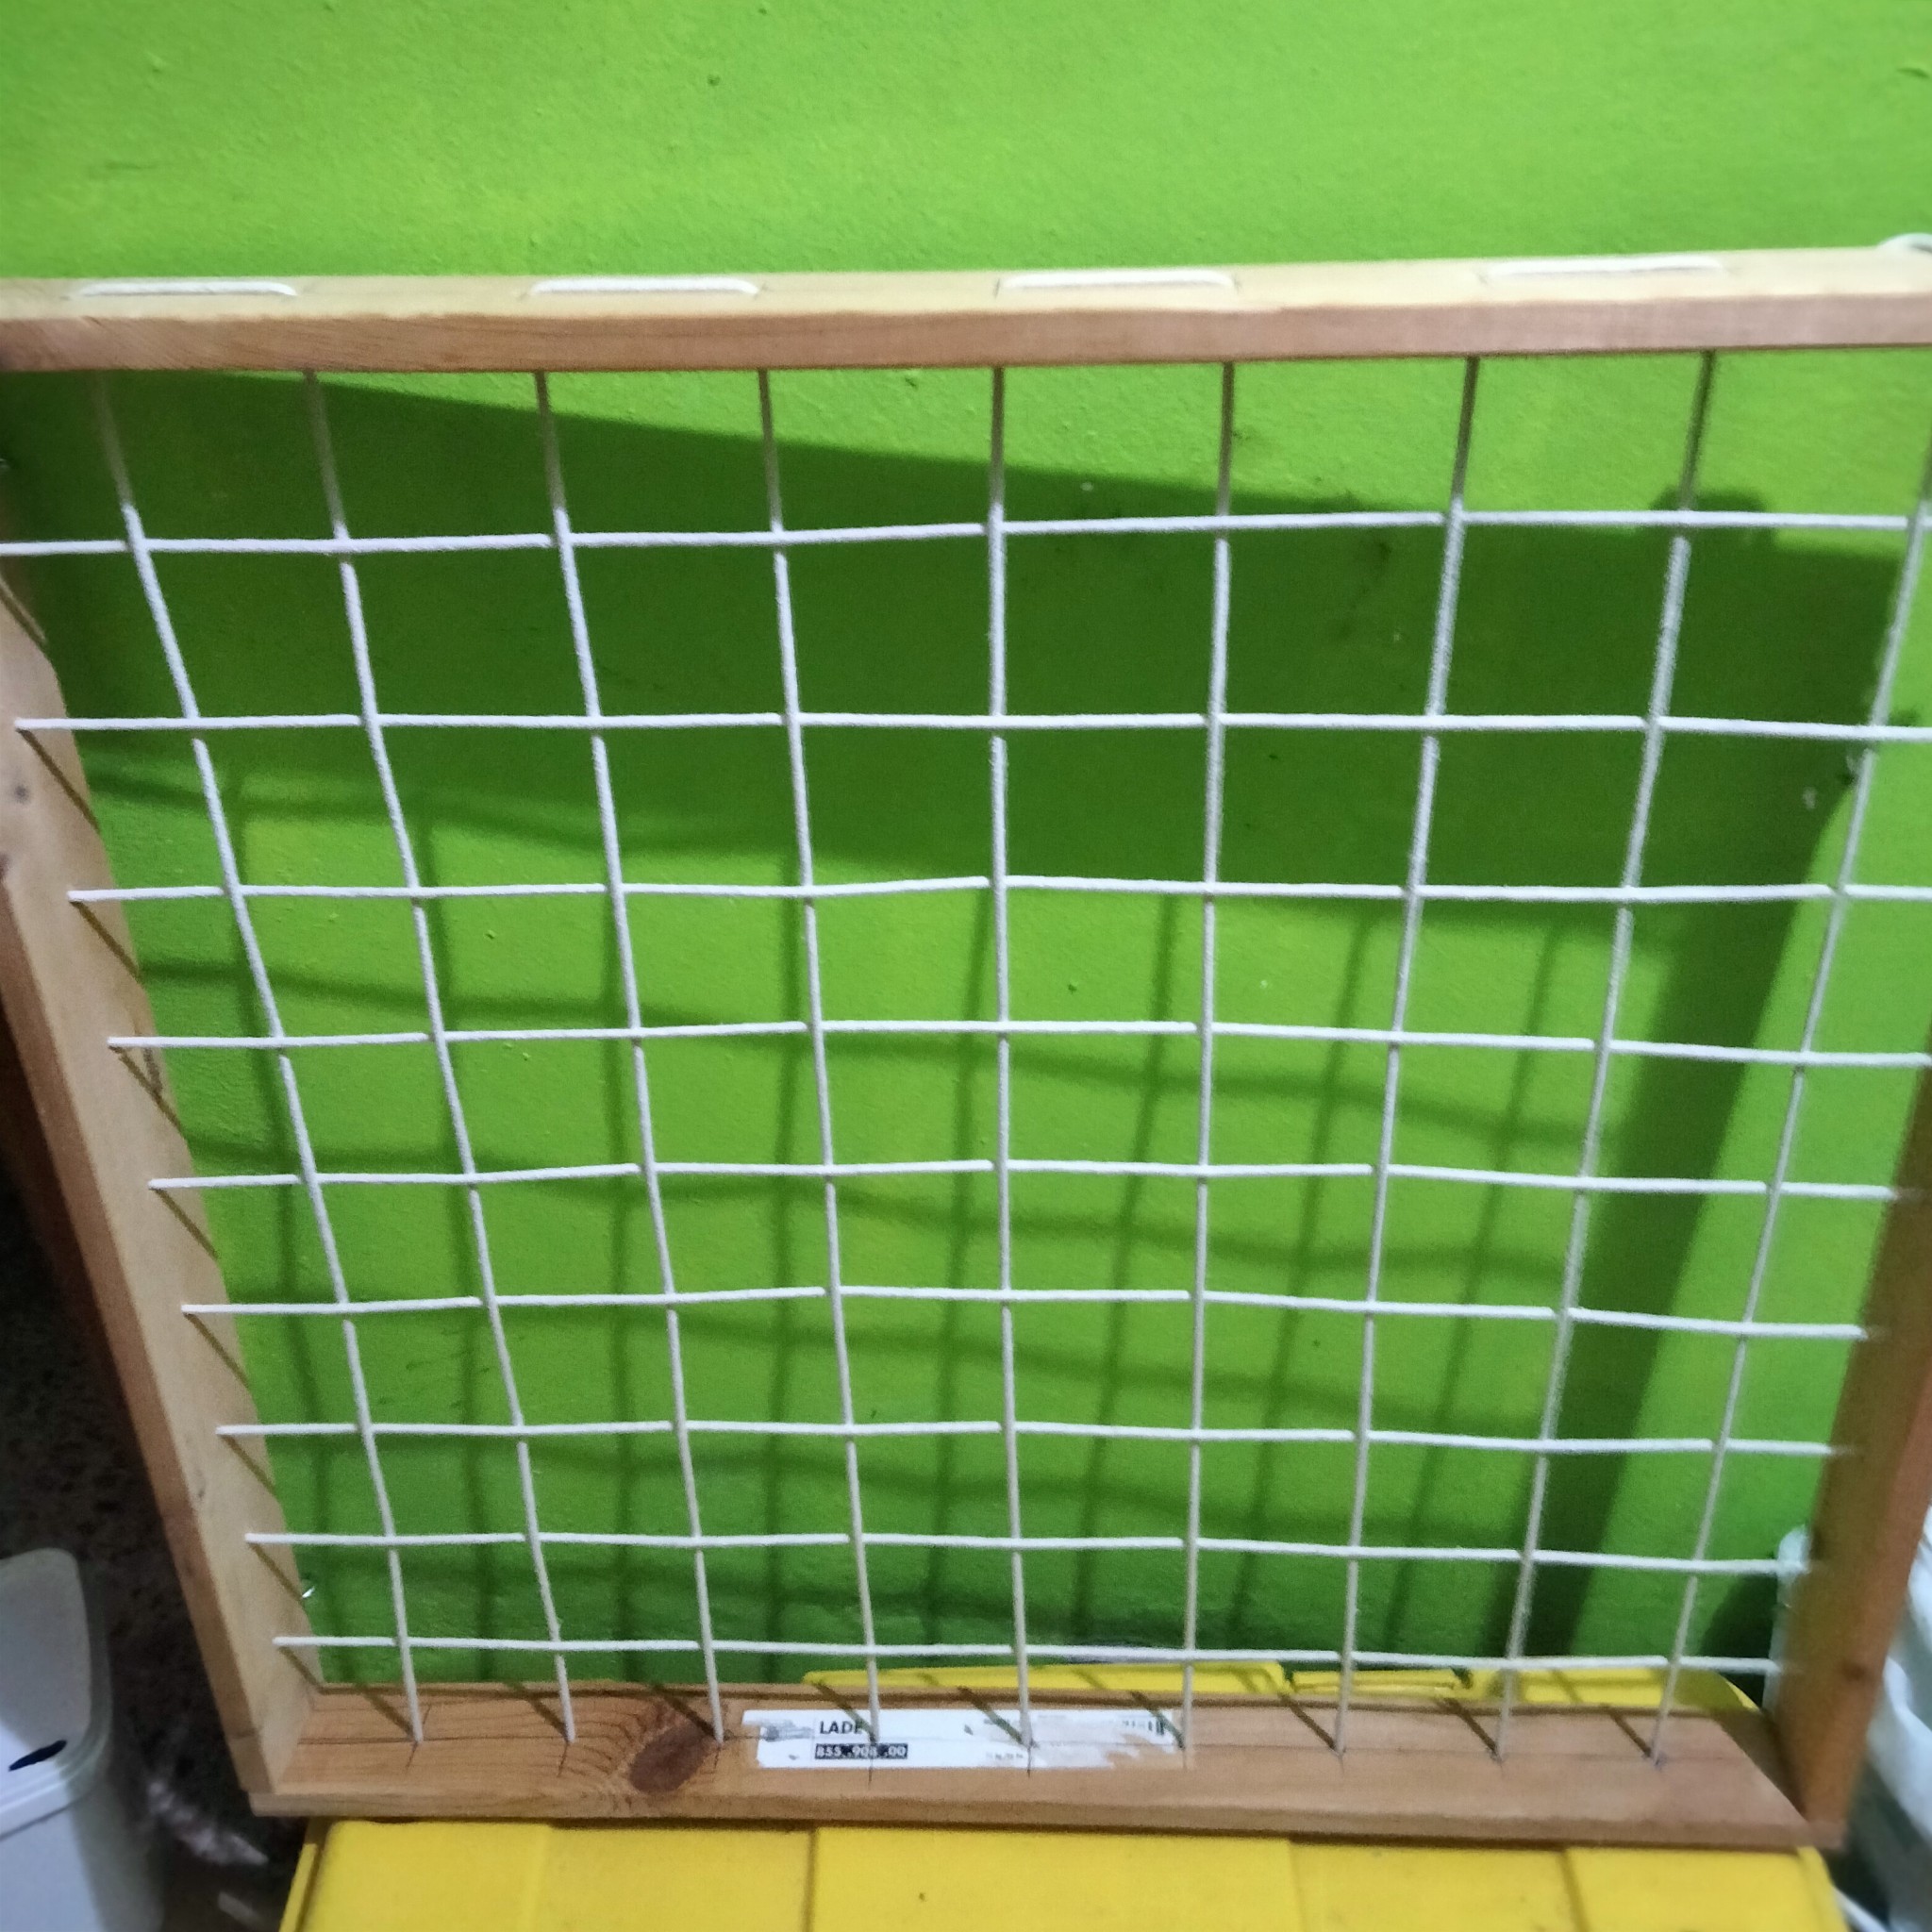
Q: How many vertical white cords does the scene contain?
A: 9